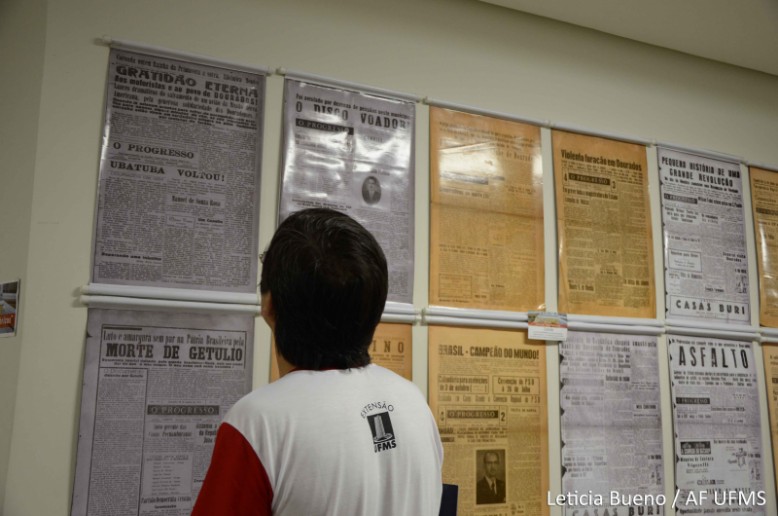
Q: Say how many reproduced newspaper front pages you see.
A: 12